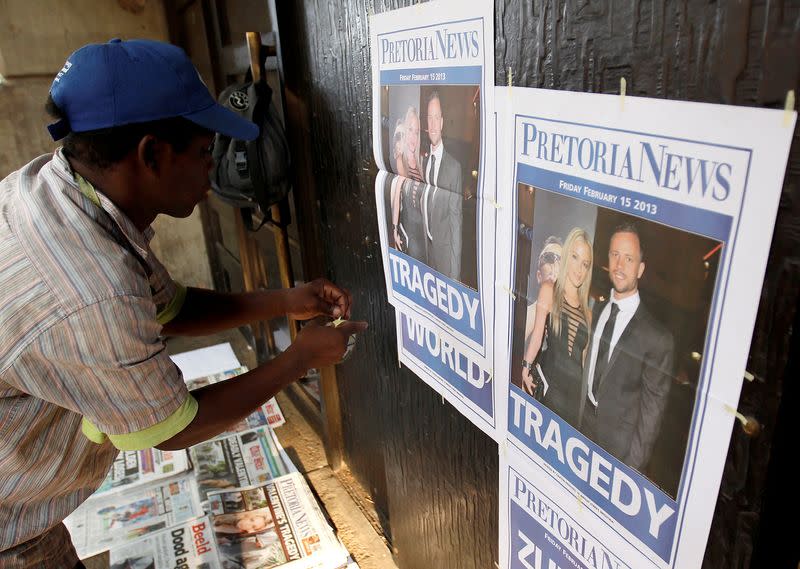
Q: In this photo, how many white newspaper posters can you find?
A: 4